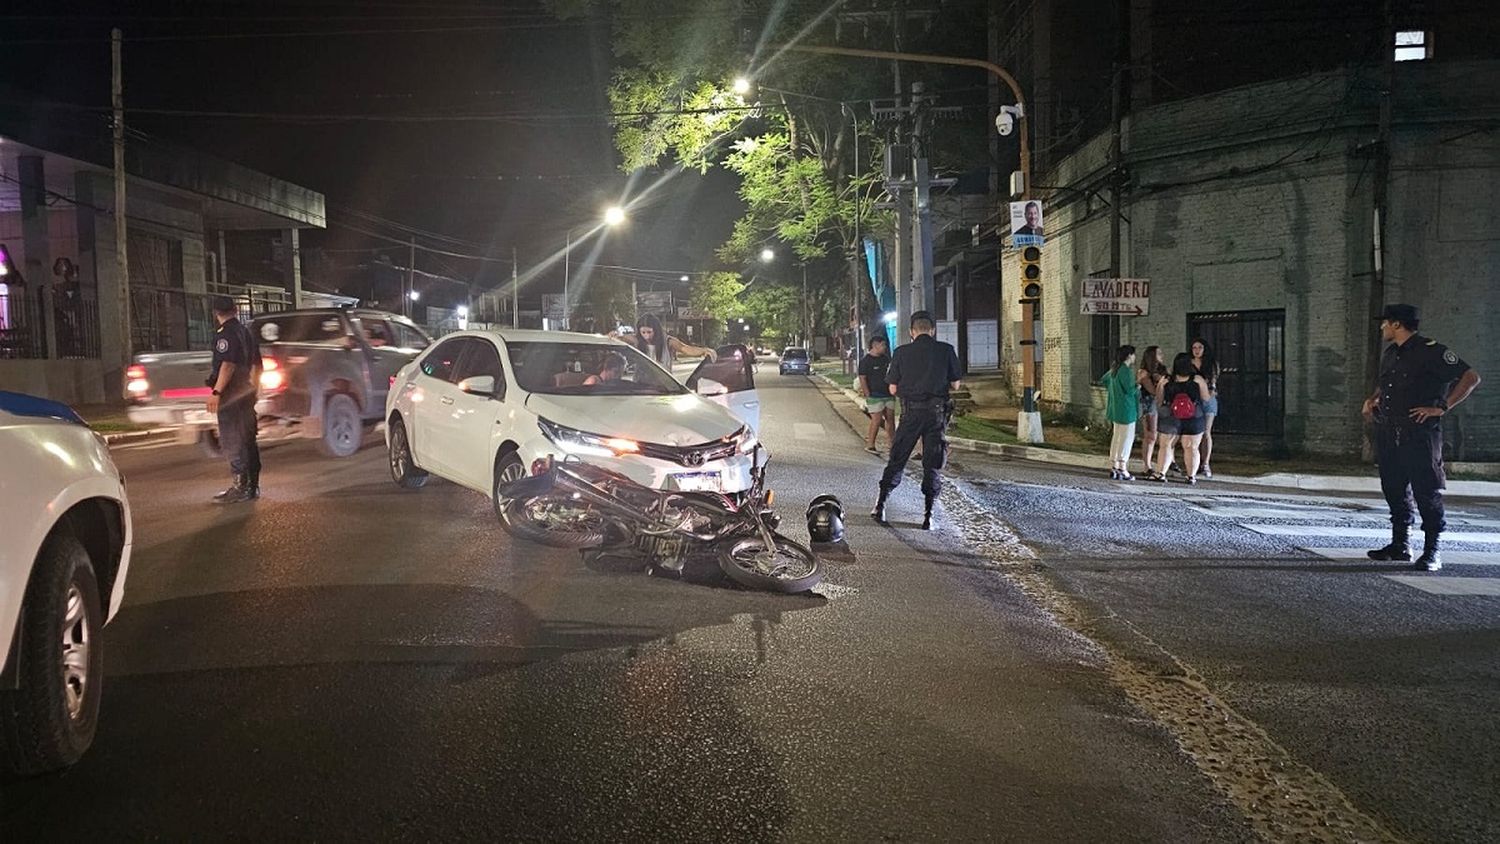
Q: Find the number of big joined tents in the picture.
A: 0